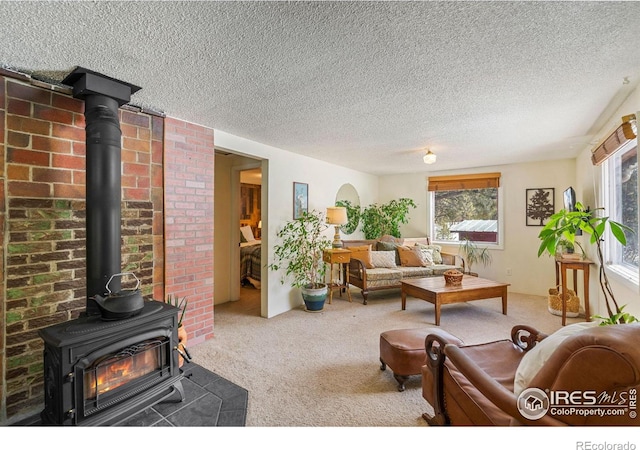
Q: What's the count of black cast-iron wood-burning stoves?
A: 1